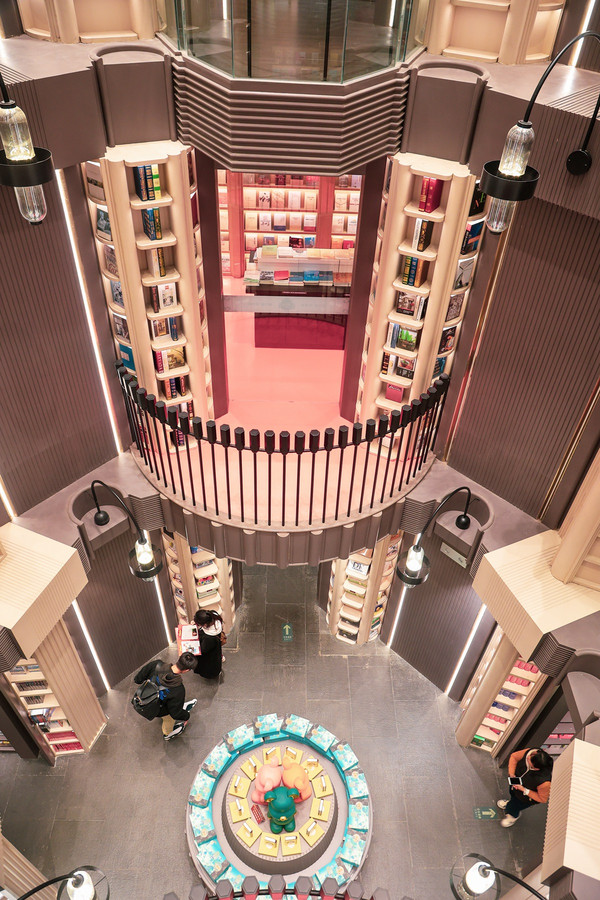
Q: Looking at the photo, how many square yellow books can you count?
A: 12